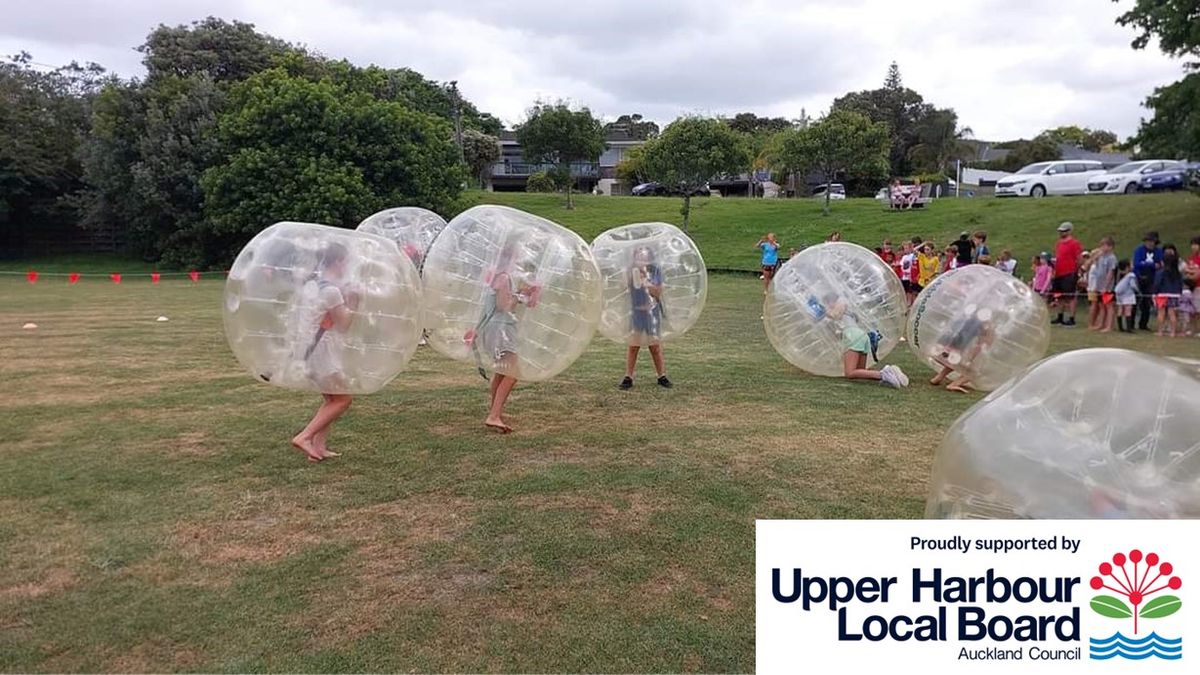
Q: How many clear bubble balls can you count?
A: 7